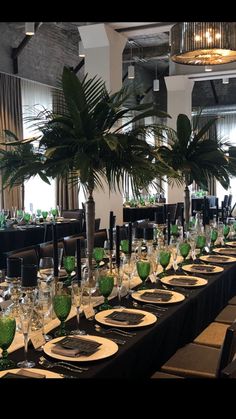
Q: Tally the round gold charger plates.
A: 9